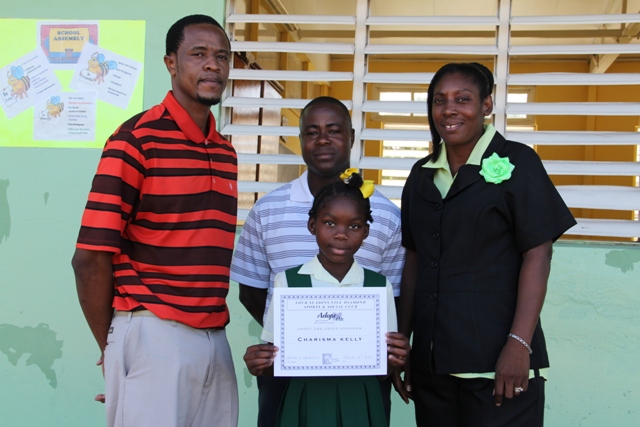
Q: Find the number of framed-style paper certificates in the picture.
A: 1